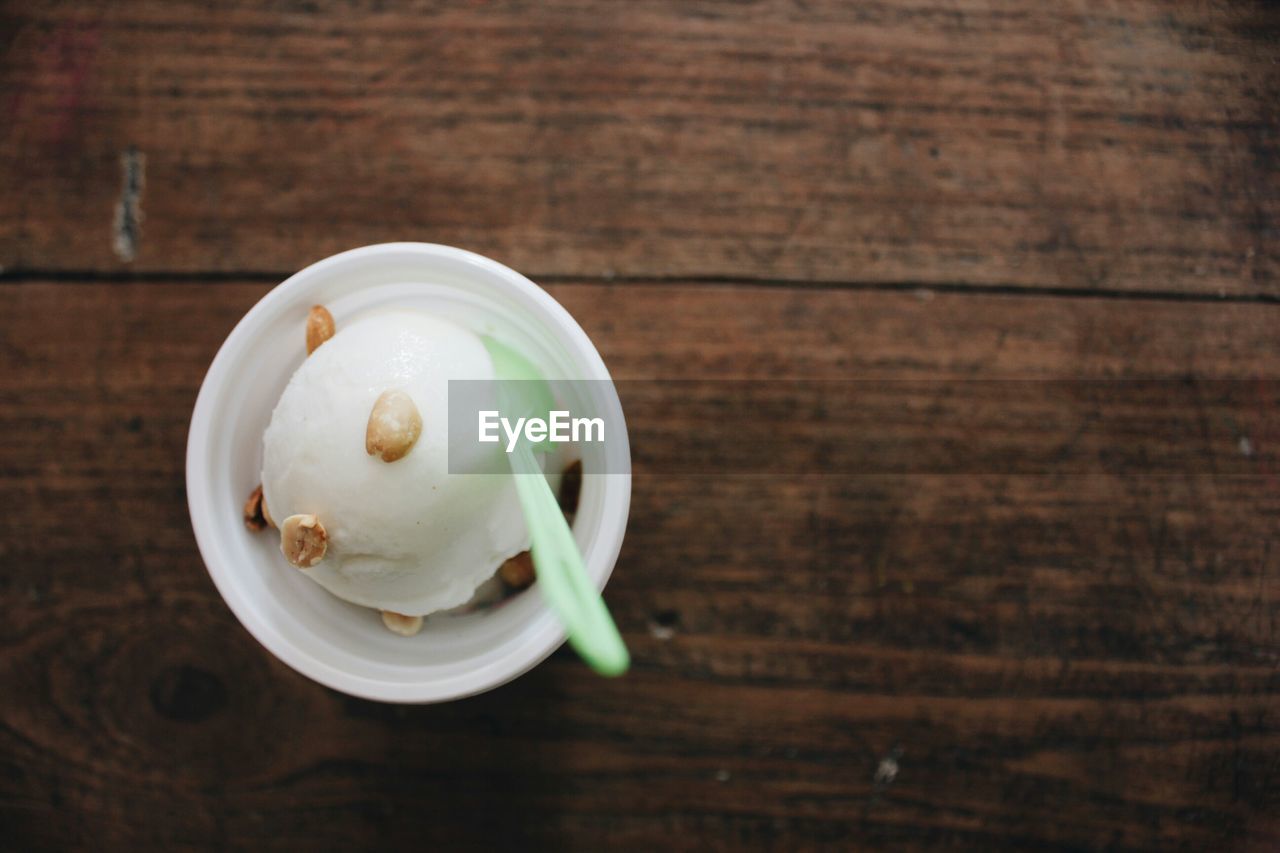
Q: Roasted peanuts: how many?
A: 7